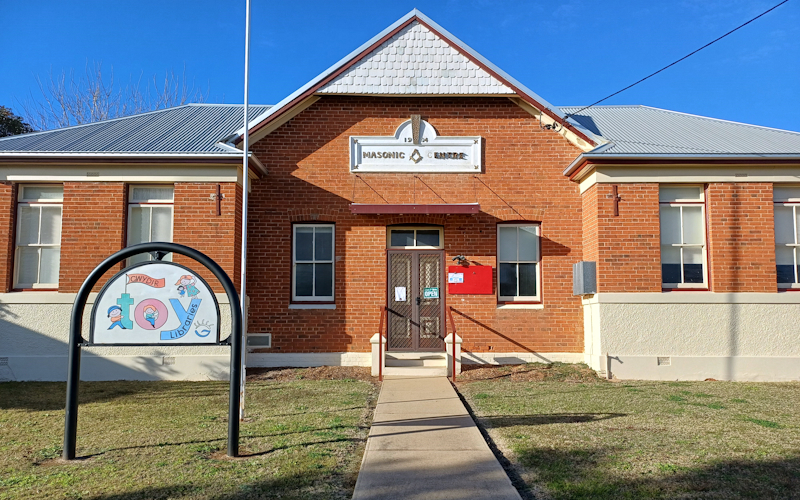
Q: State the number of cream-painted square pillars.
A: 2